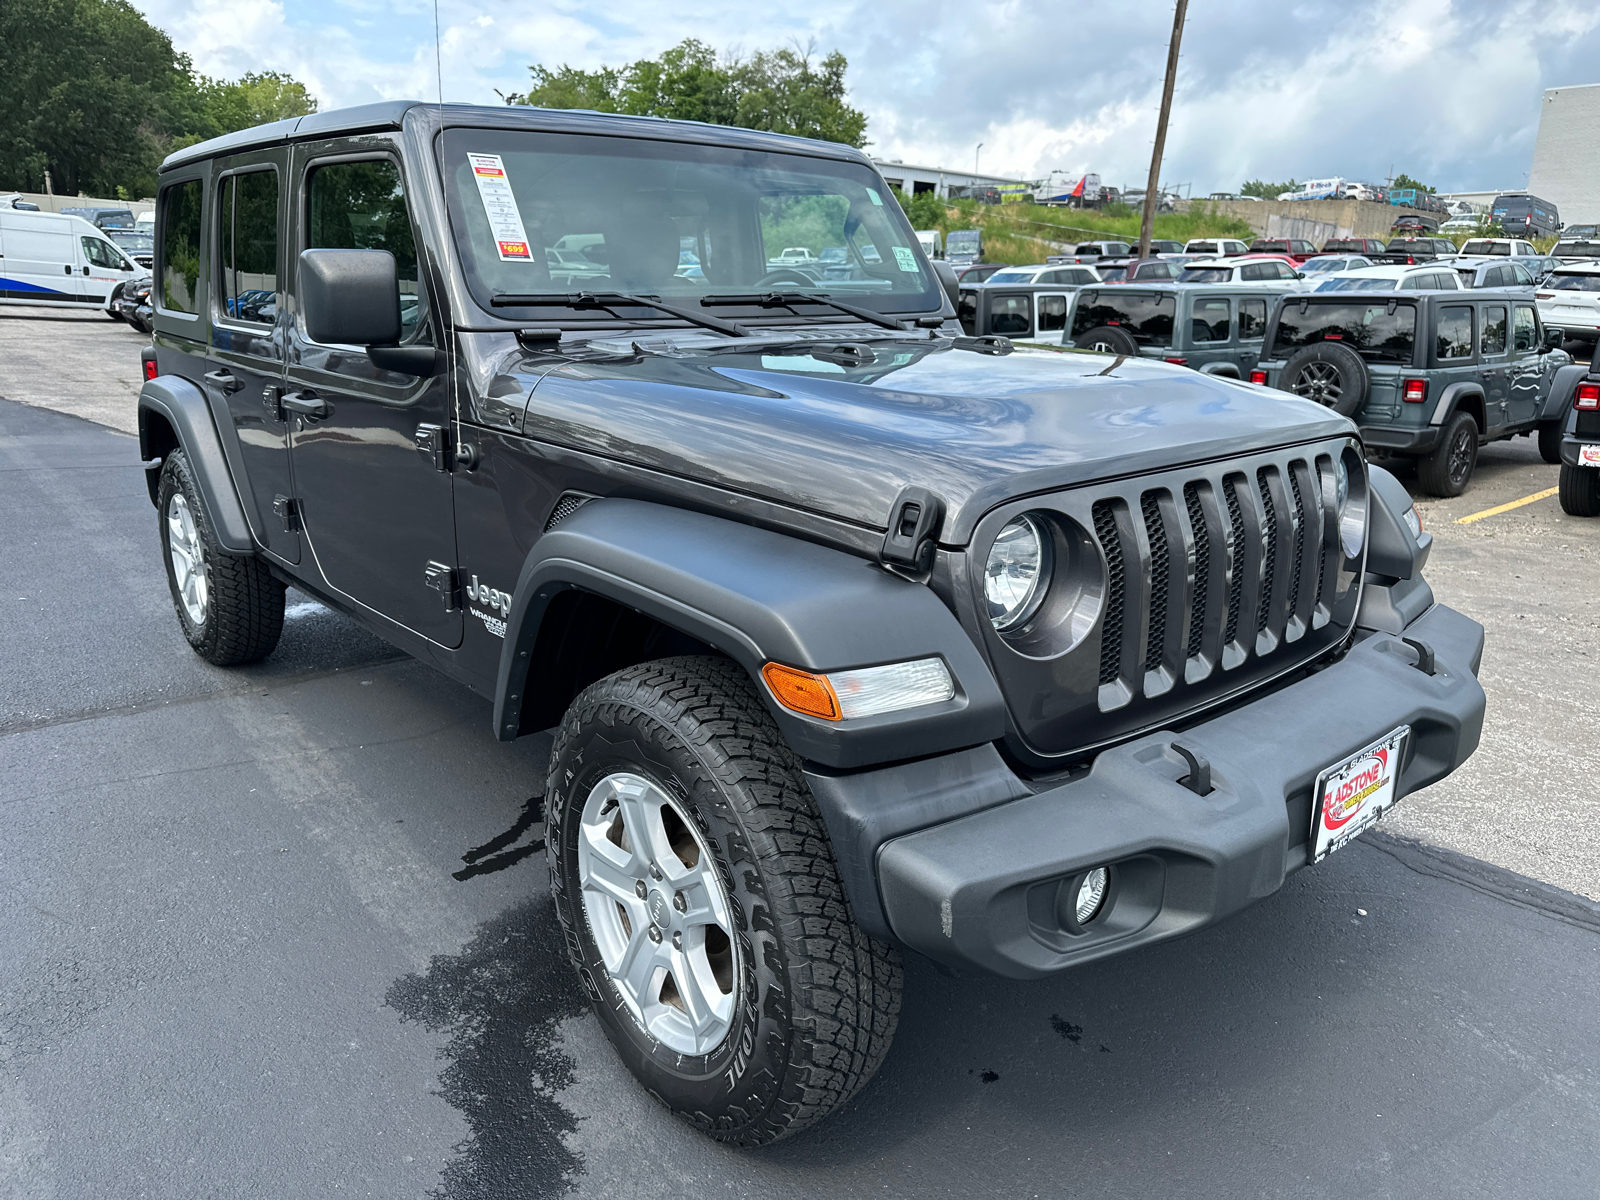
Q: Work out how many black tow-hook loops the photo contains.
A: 2